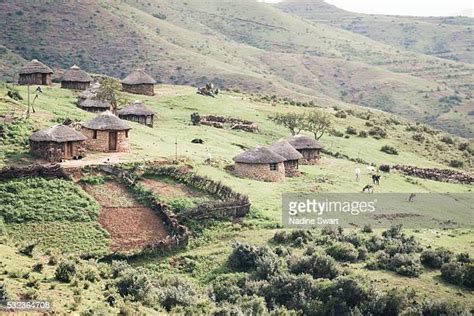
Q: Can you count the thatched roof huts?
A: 11